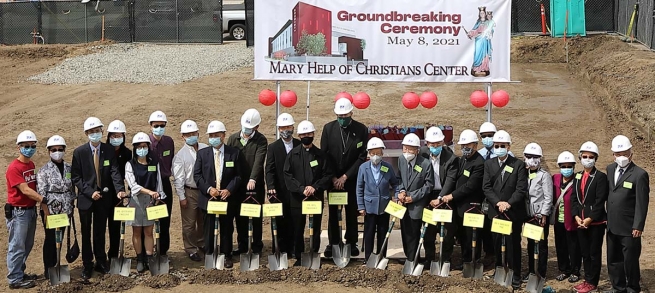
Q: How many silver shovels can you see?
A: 14